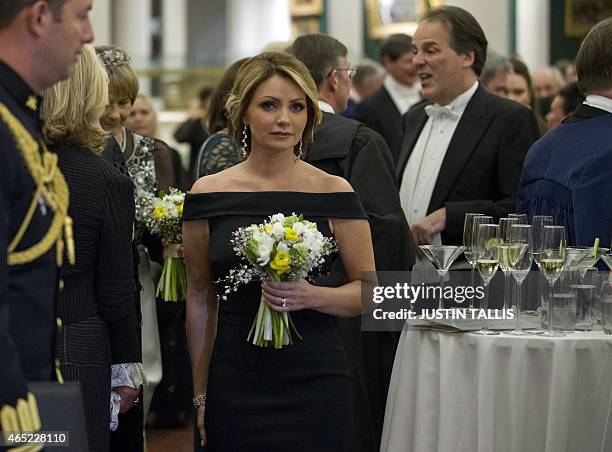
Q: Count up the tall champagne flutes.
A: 8